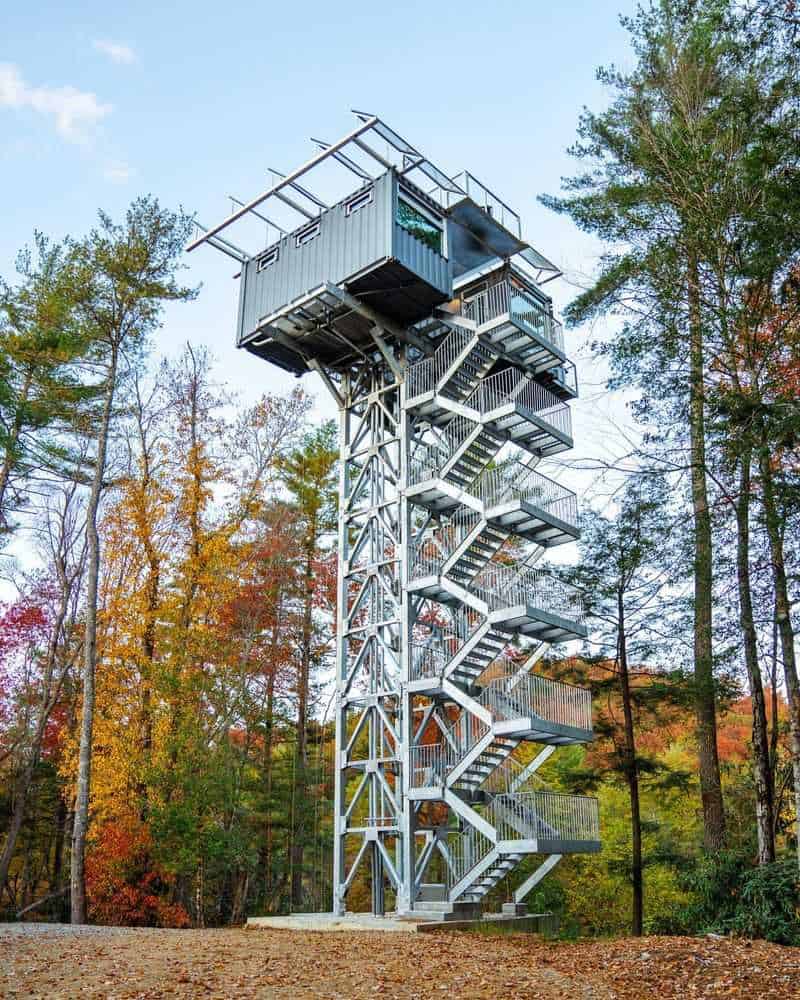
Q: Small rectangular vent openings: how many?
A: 3